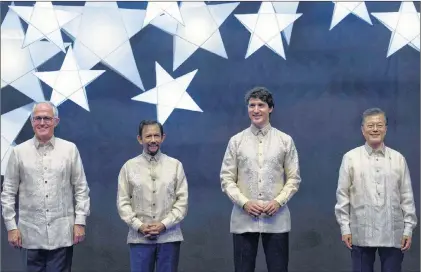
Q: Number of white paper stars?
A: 12